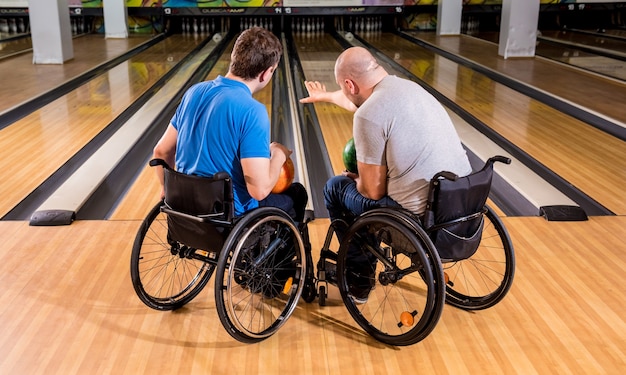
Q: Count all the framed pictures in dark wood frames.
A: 0